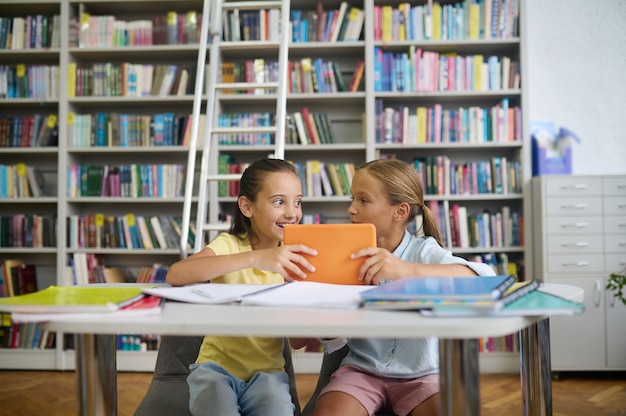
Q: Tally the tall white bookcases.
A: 4